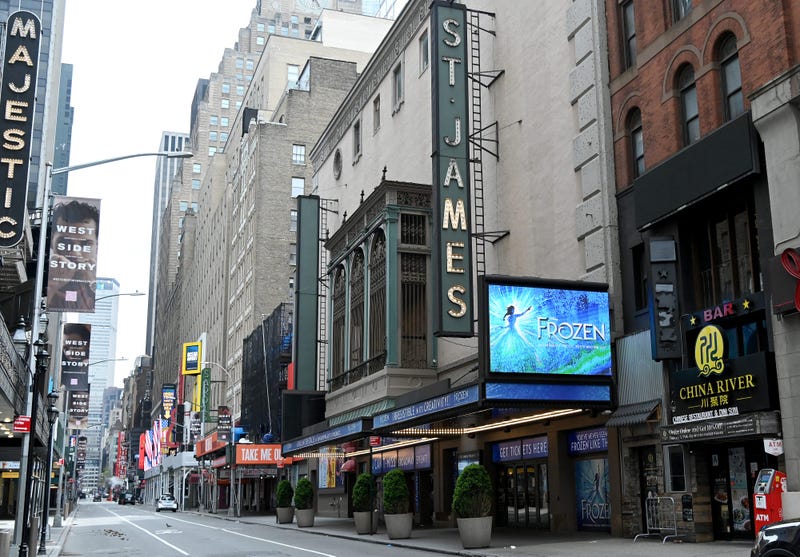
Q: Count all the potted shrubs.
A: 5